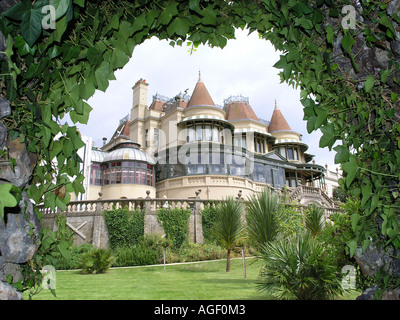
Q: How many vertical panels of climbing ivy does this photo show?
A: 3